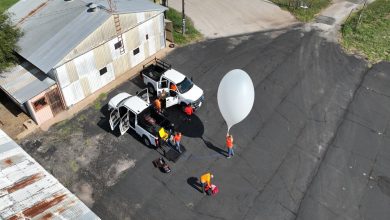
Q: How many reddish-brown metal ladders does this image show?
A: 1